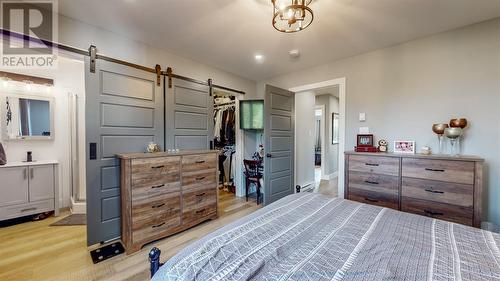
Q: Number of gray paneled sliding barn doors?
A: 2